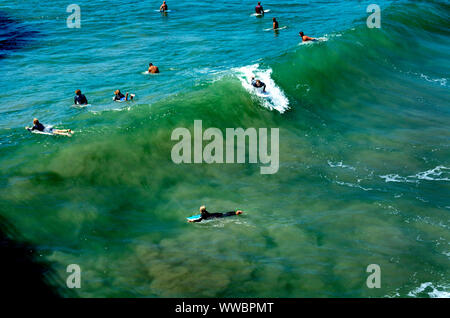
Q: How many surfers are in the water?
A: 10